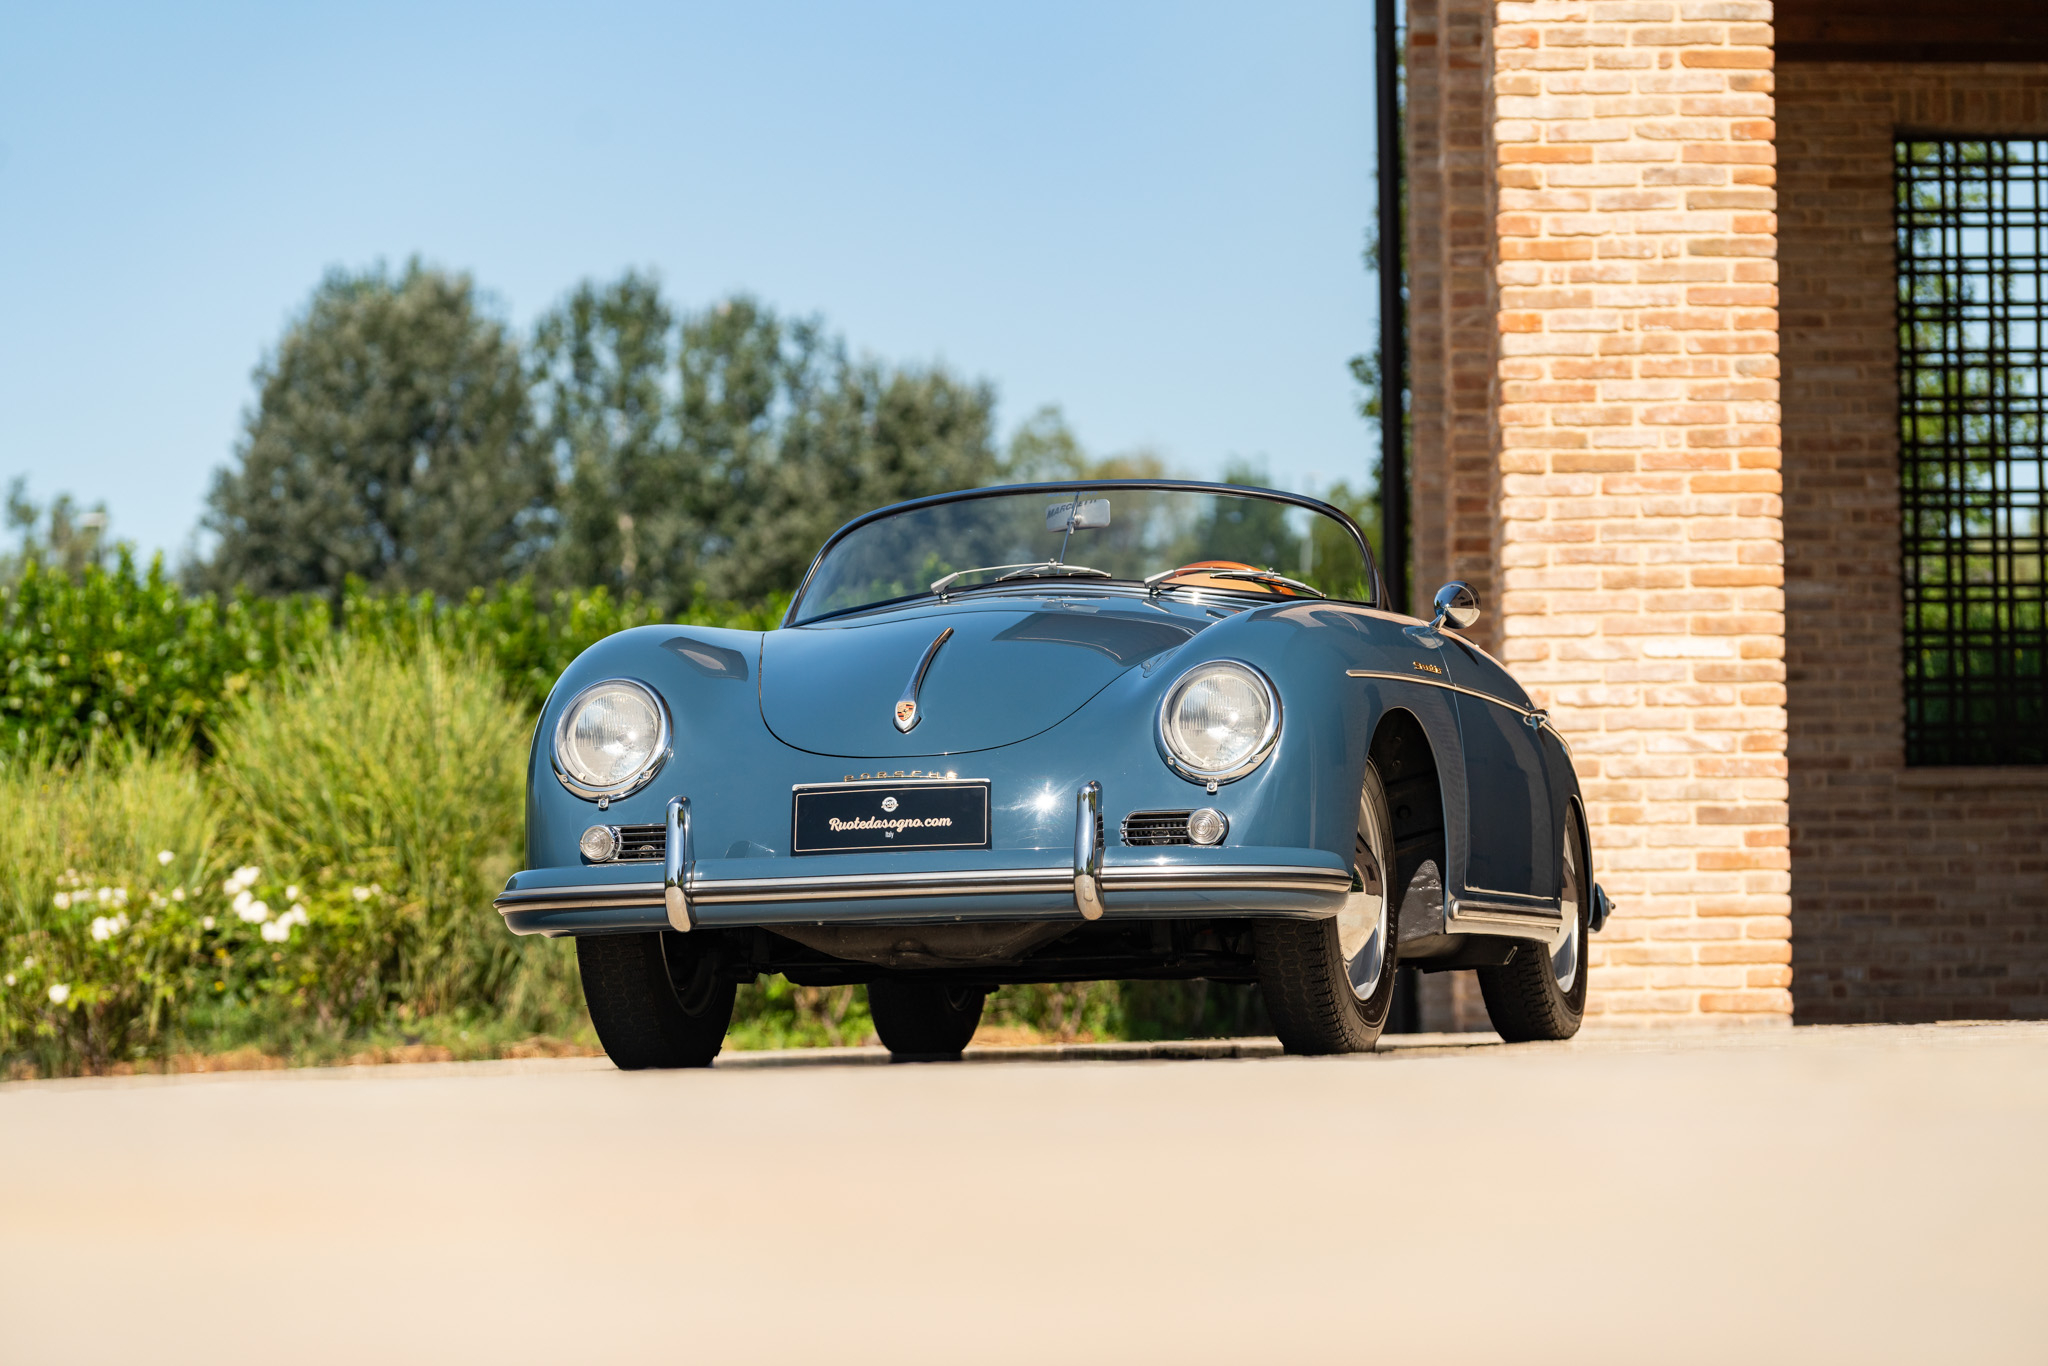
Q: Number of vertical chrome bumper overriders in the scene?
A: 2